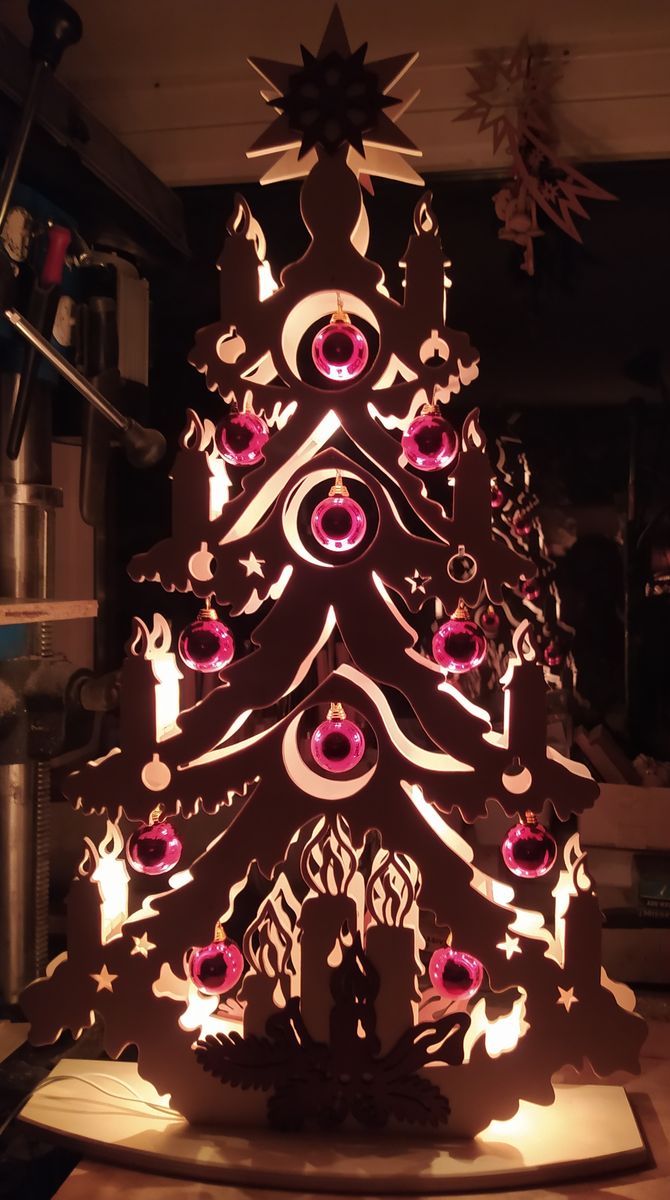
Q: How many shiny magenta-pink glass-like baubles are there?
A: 11